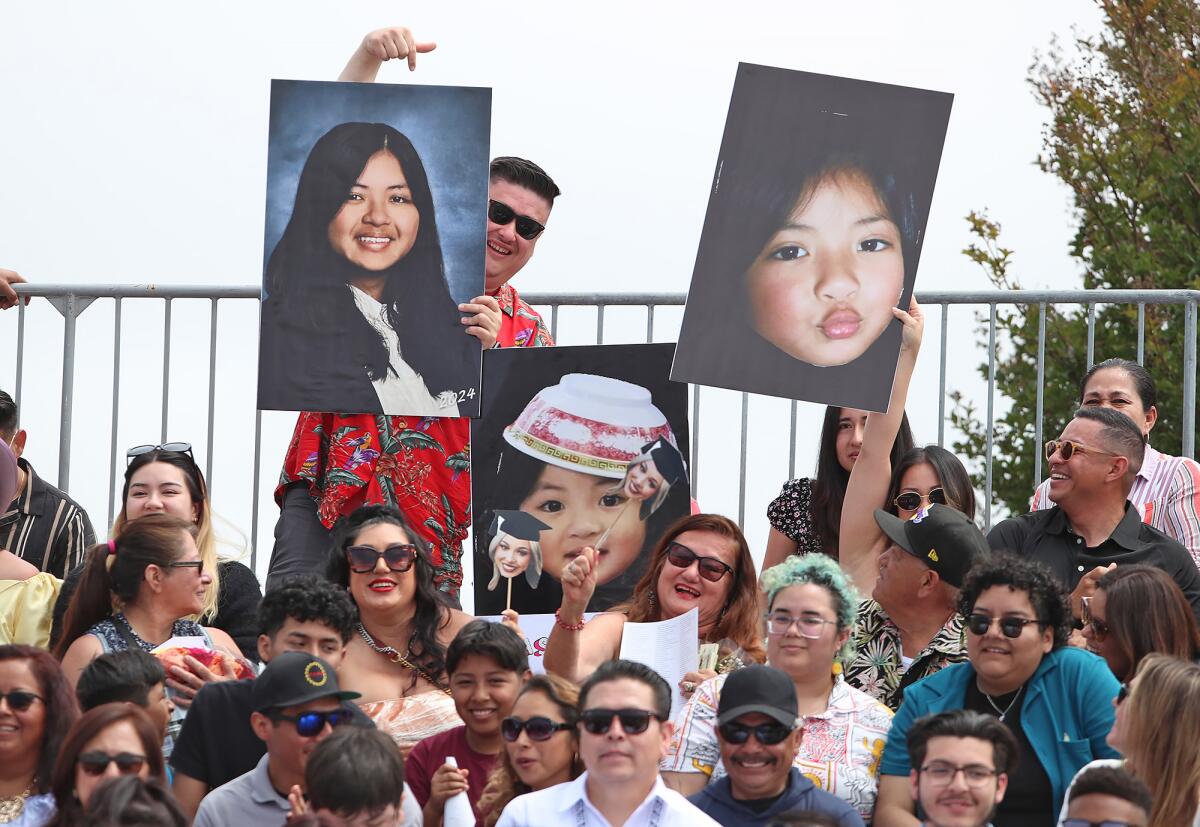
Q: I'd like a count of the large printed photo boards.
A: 3